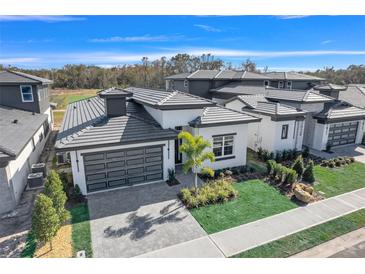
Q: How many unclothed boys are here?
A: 0